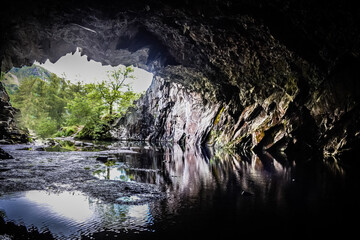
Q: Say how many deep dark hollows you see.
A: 1